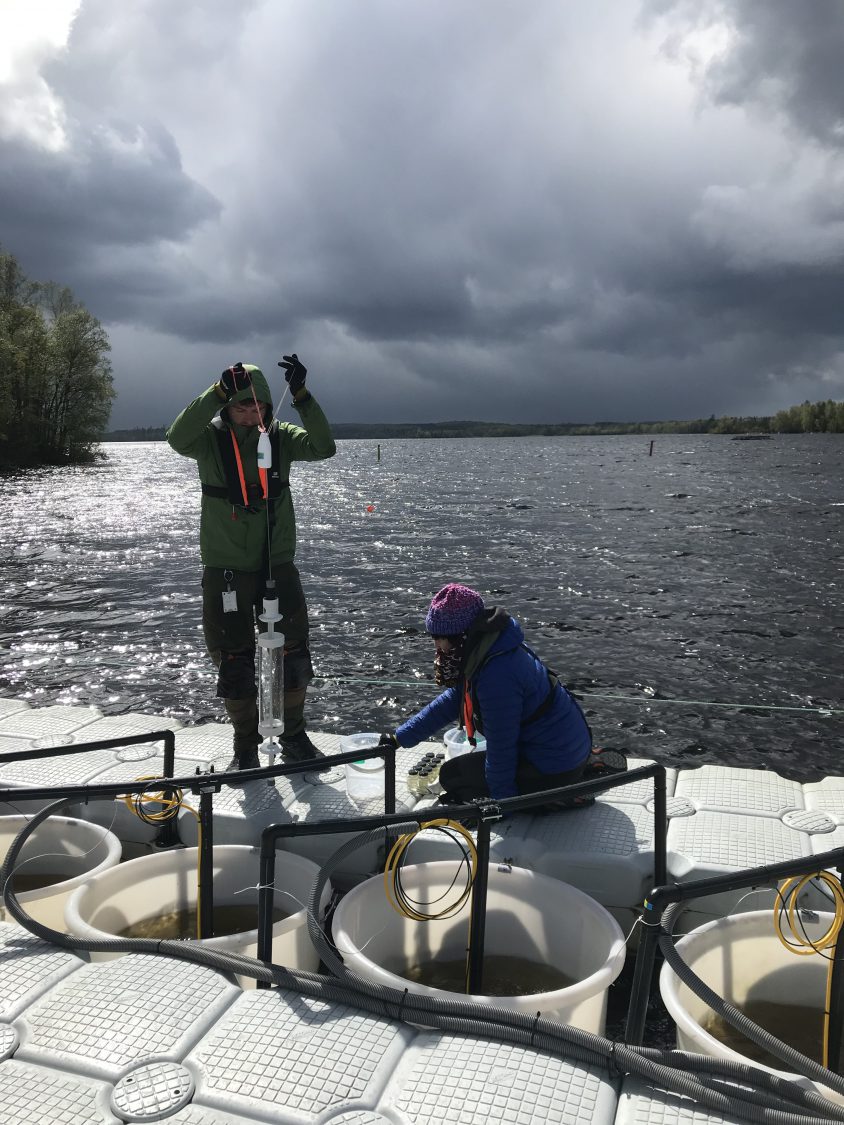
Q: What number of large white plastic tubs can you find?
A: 4